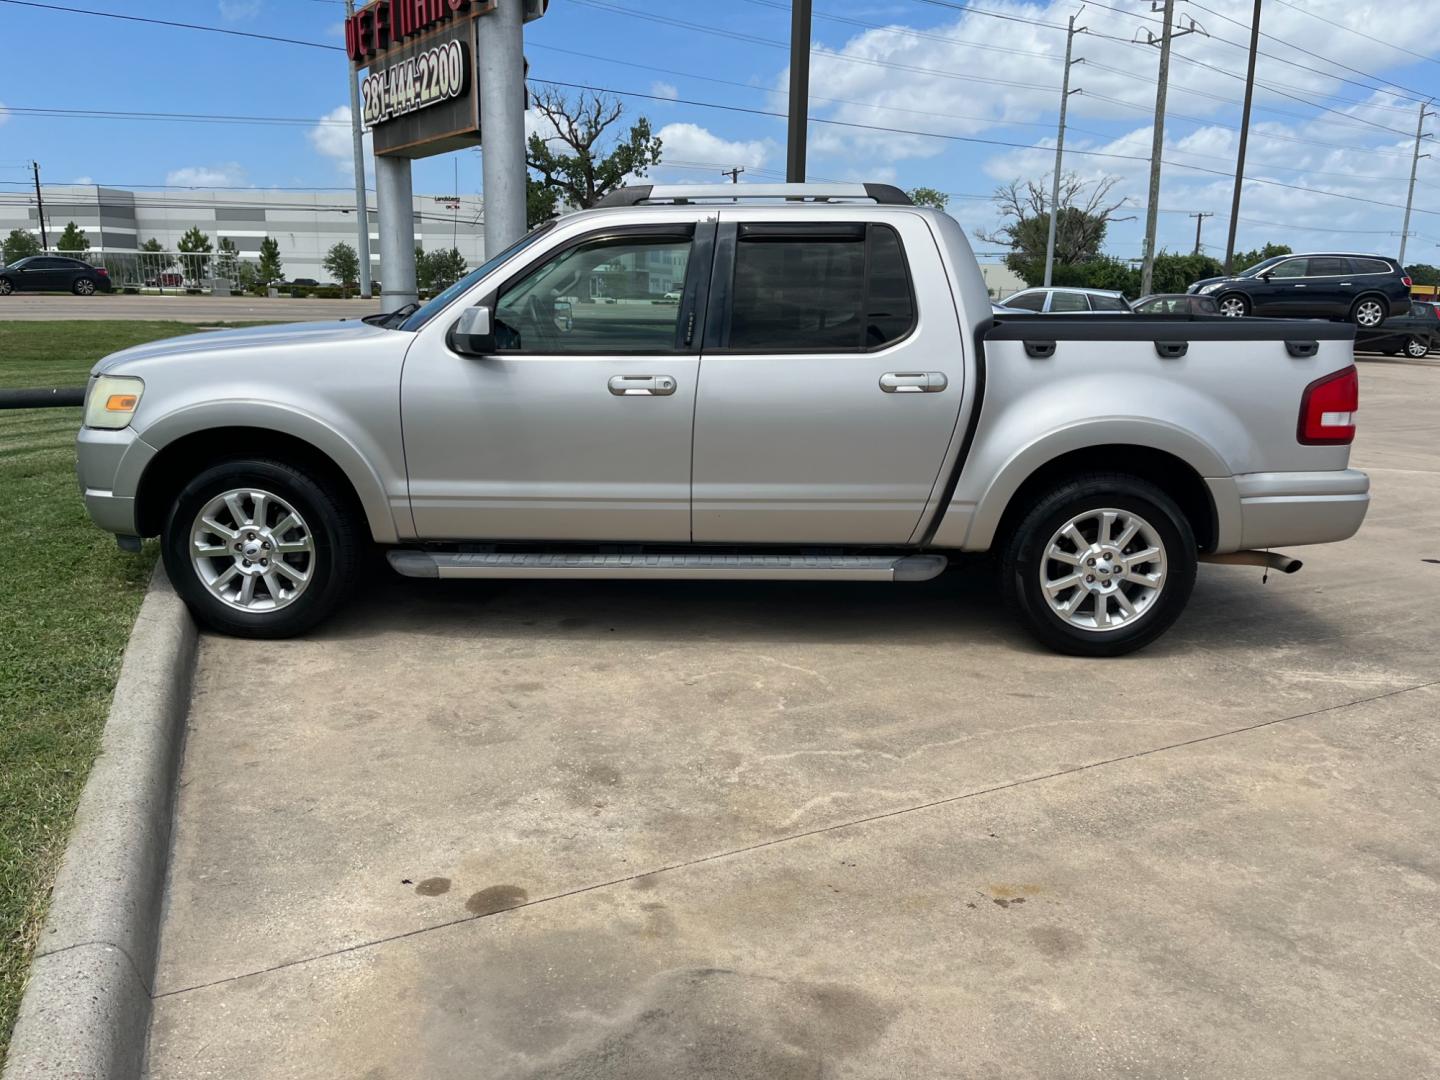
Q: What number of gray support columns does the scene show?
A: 2